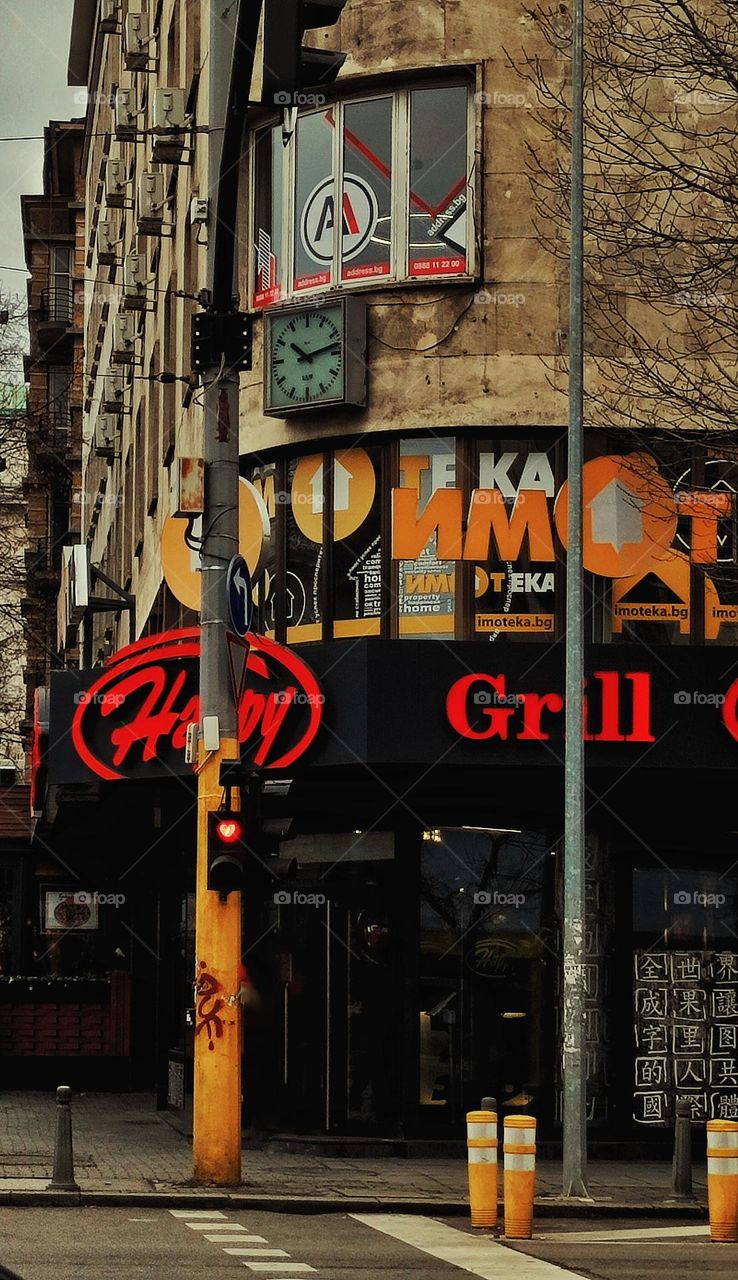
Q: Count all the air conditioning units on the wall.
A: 11